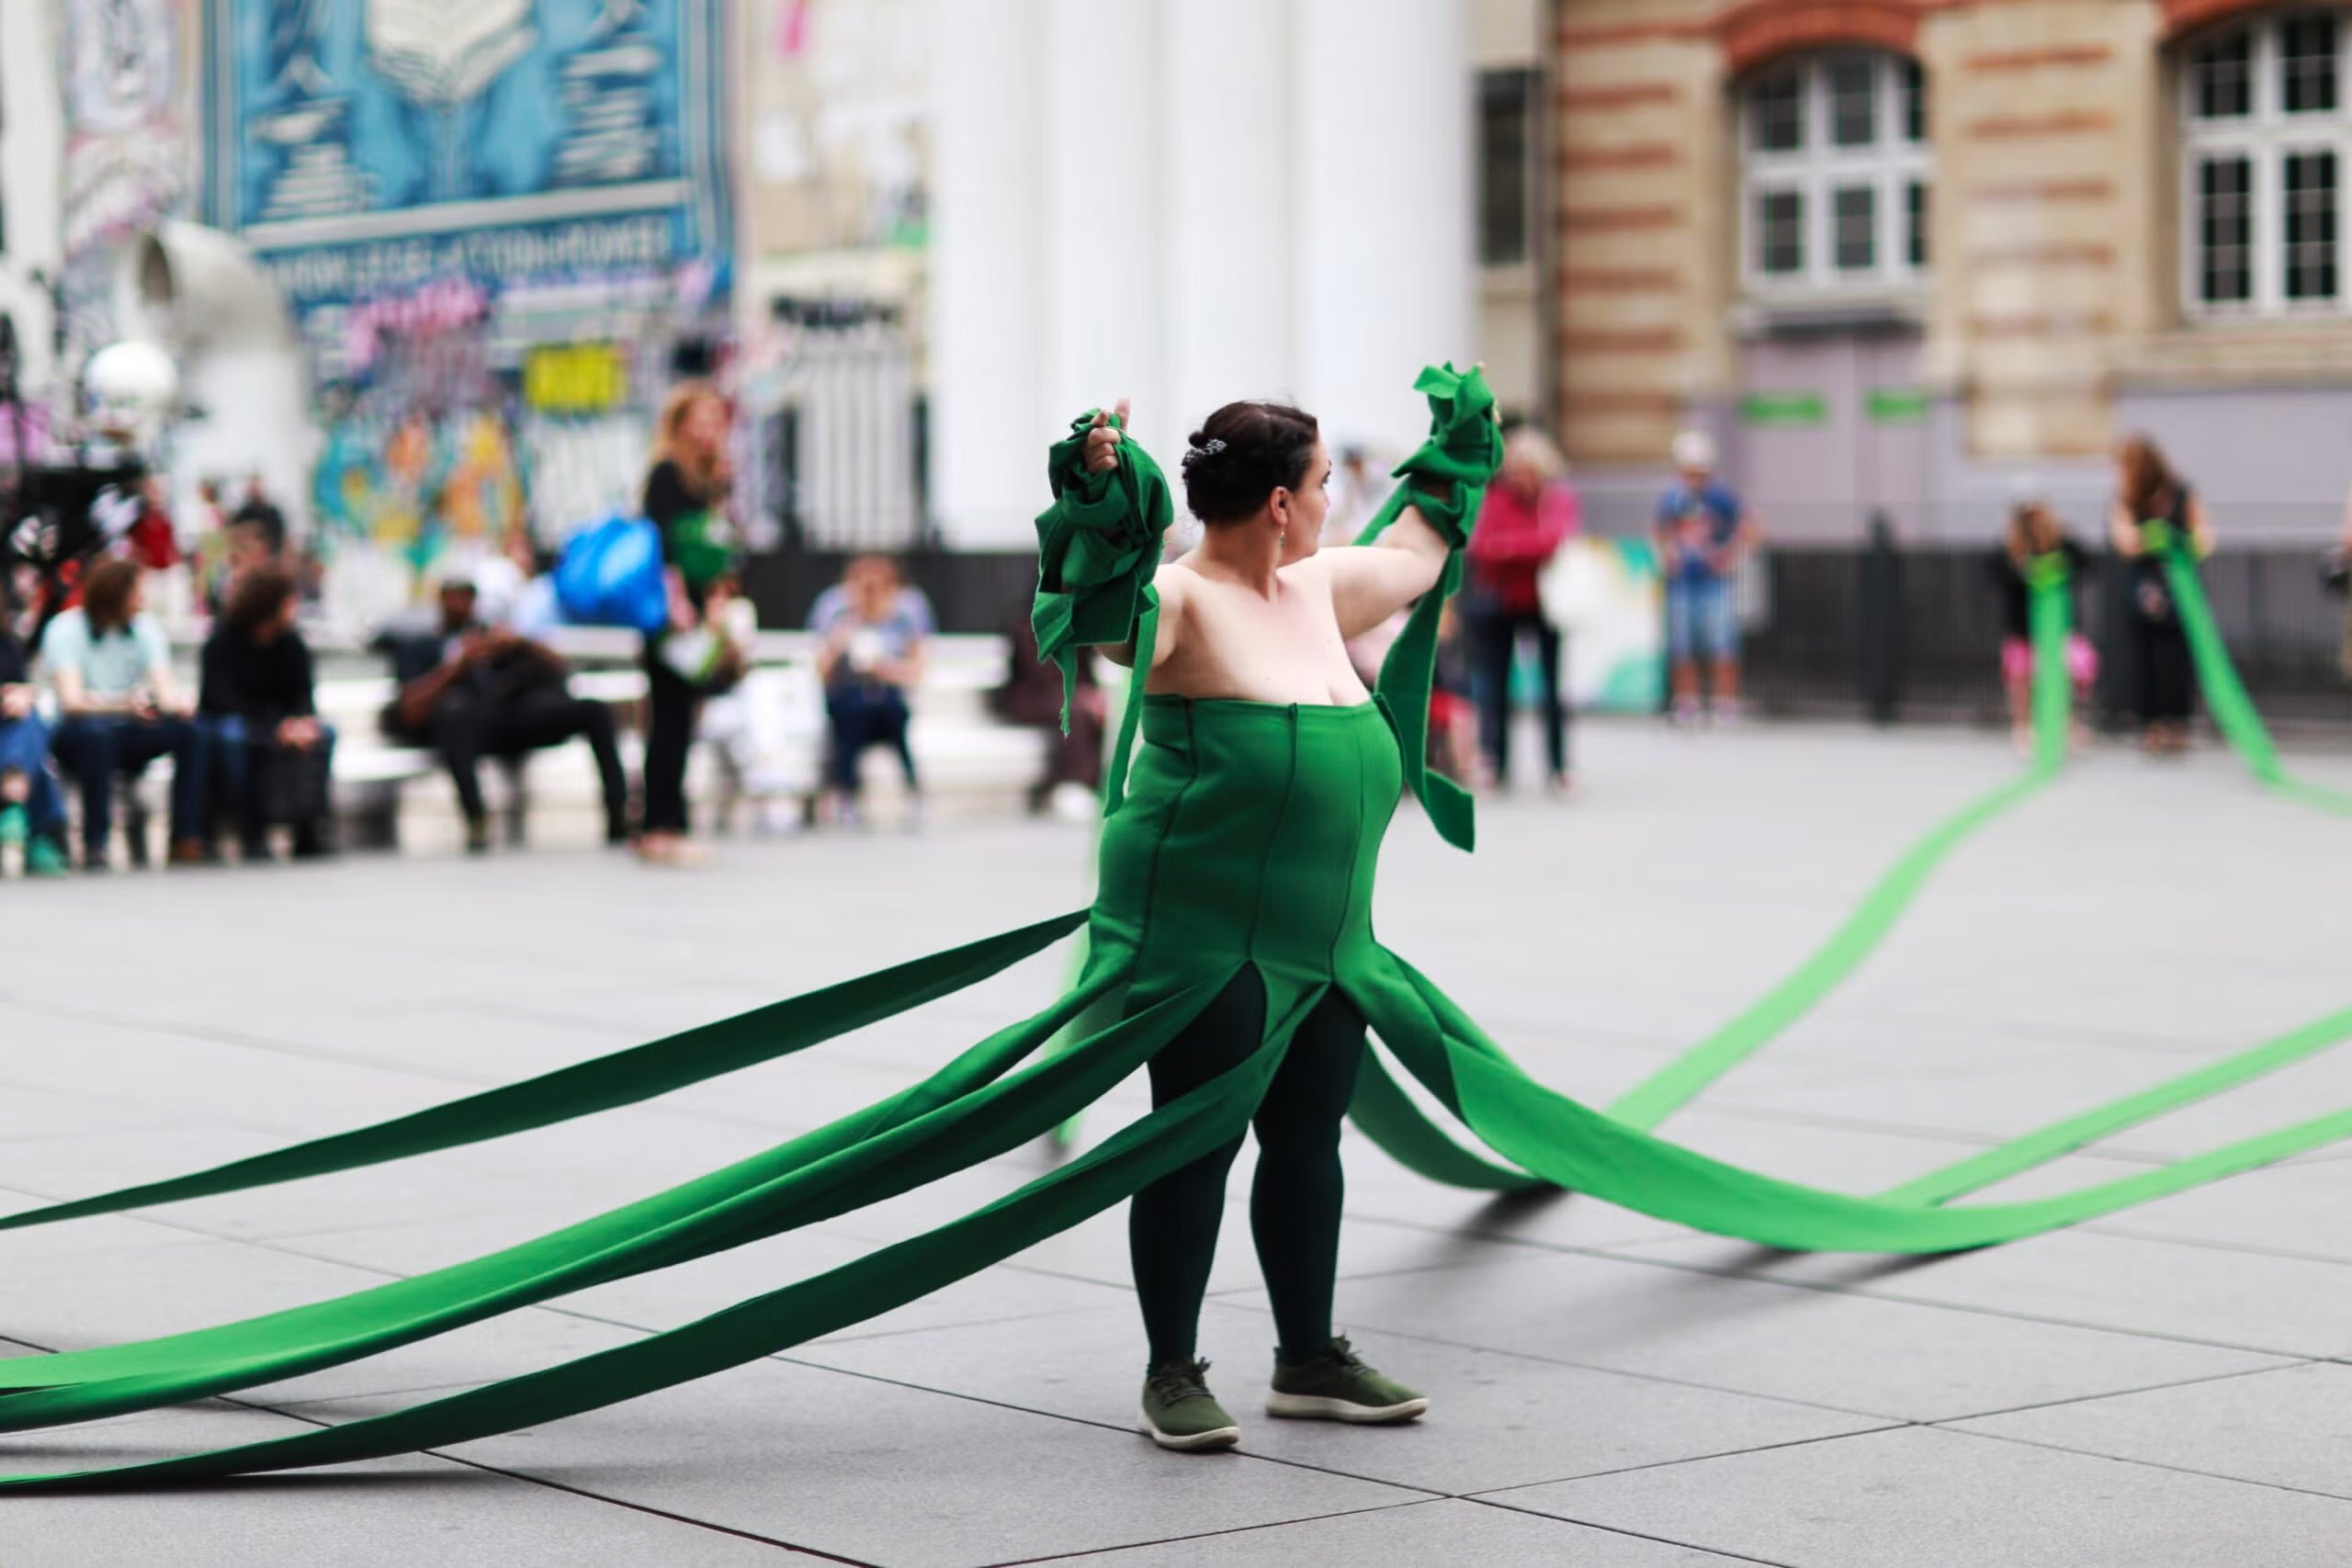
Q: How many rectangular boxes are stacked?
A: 0